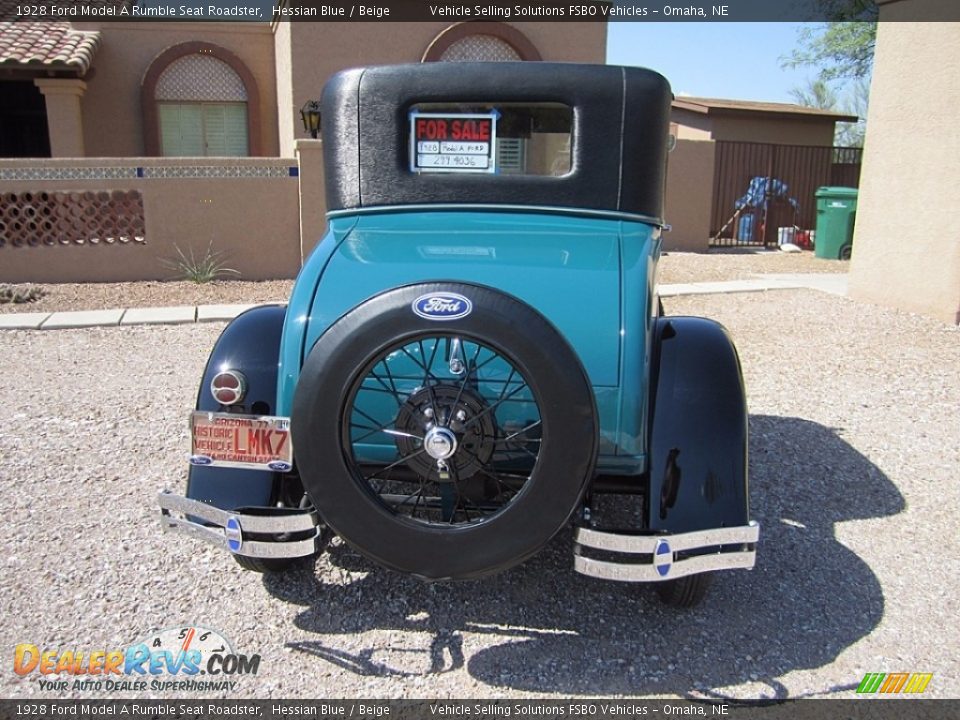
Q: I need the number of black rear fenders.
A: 2